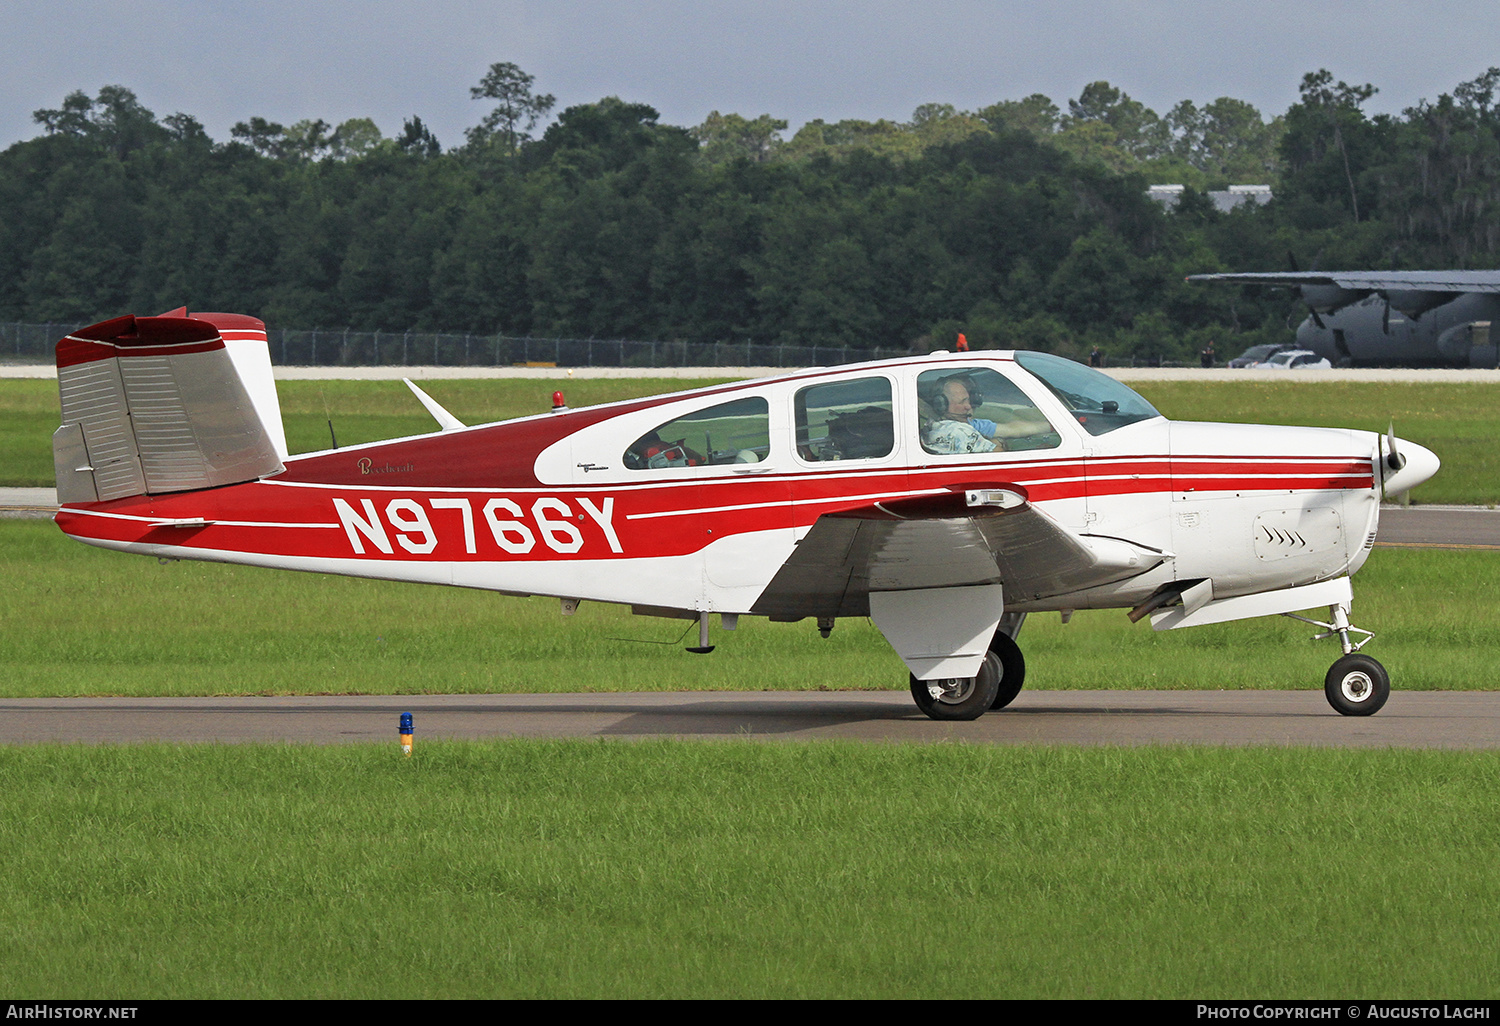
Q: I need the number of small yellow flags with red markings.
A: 0